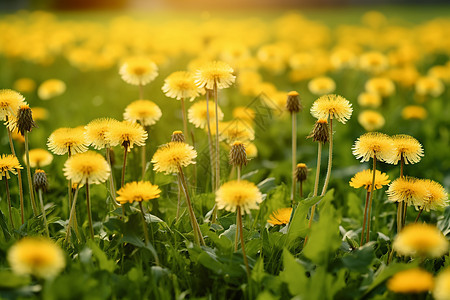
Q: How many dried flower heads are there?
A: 7